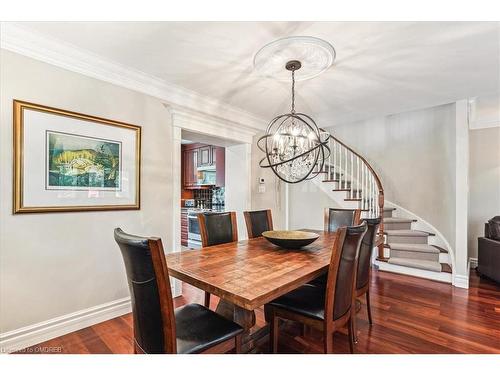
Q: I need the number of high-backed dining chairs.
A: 6